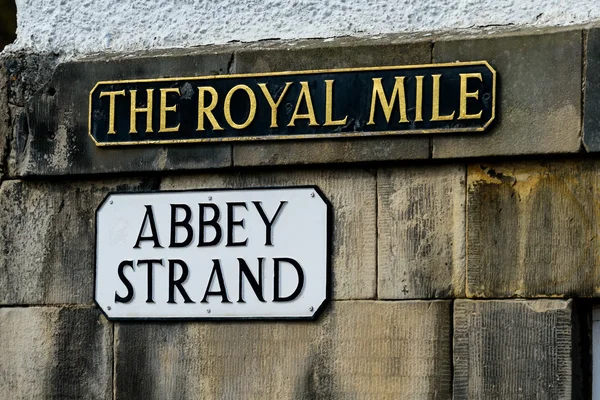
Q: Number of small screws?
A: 6